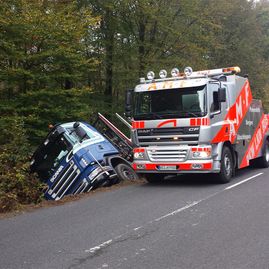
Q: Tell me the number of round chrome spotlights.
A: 4